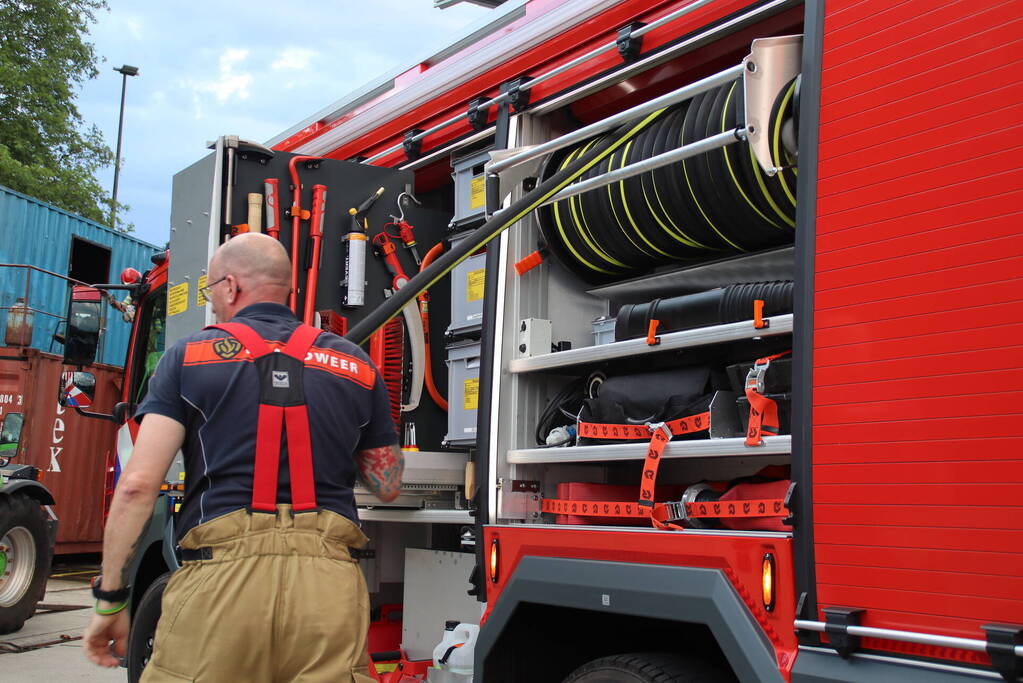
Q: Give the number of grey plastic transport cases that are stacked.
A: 3